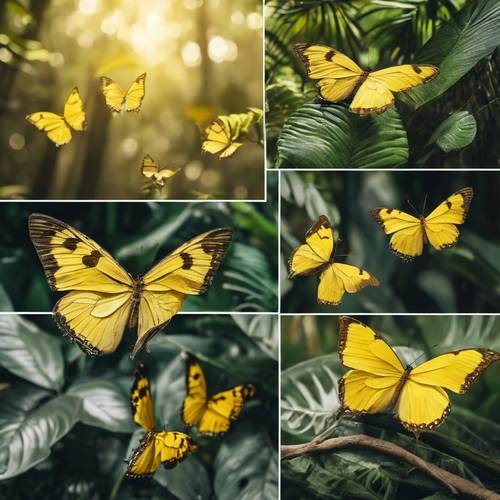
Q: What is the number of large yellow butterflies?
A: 3